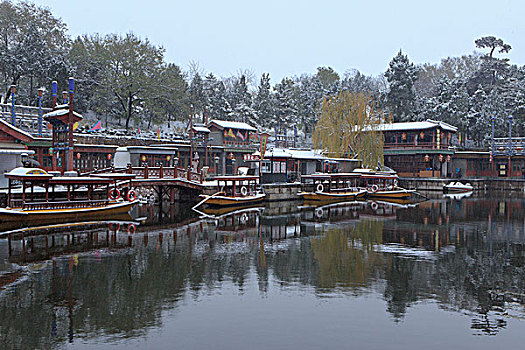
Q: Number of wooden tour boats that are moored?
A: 4